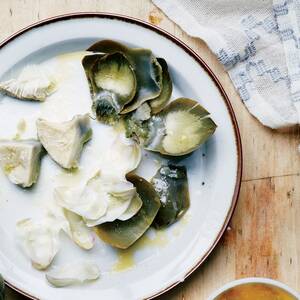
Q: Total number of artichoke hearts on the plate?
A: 2